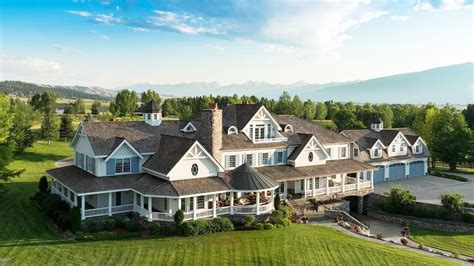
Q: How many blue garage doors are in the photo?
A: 3